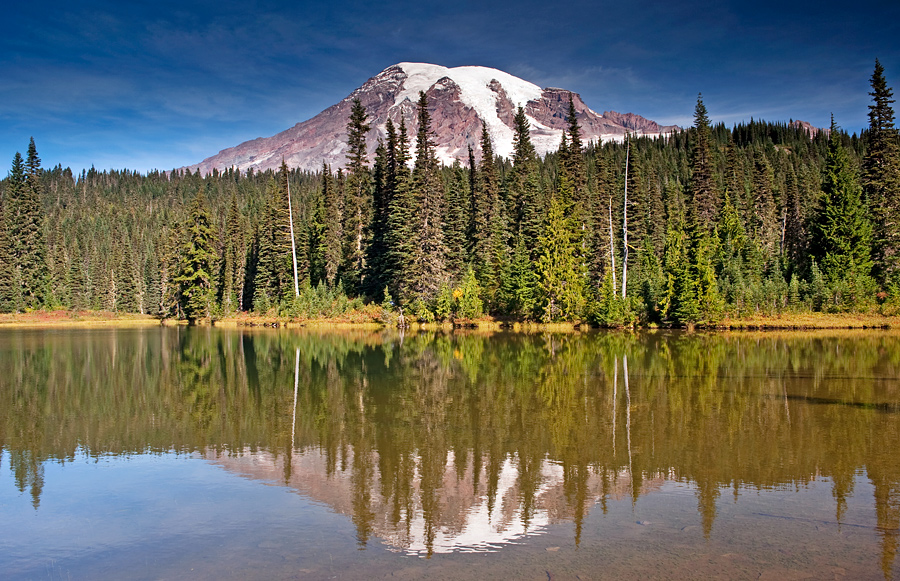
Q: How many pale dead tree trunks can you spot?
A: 3